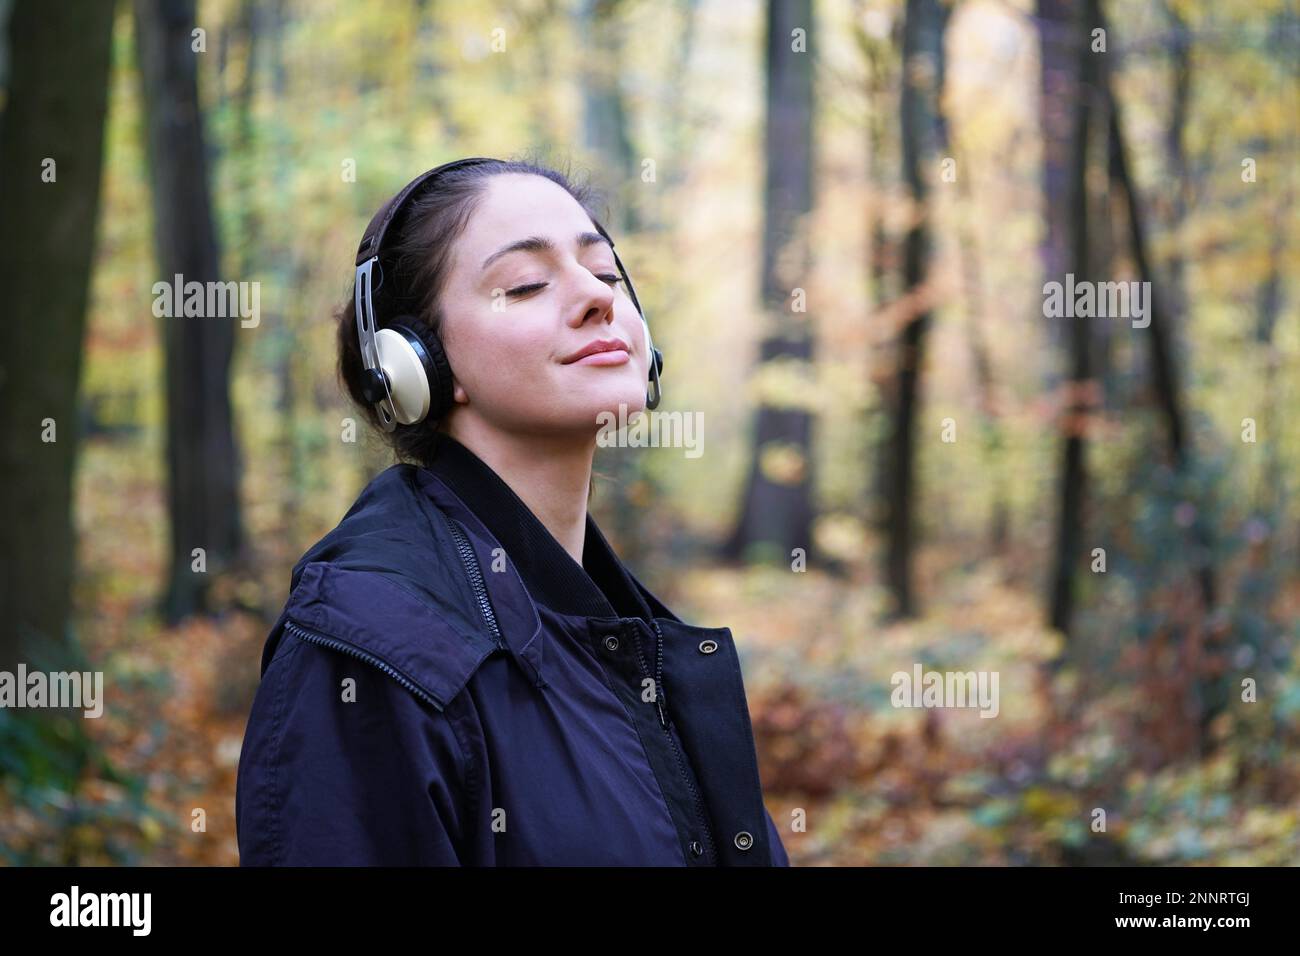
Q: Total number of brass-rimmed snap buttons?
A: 4